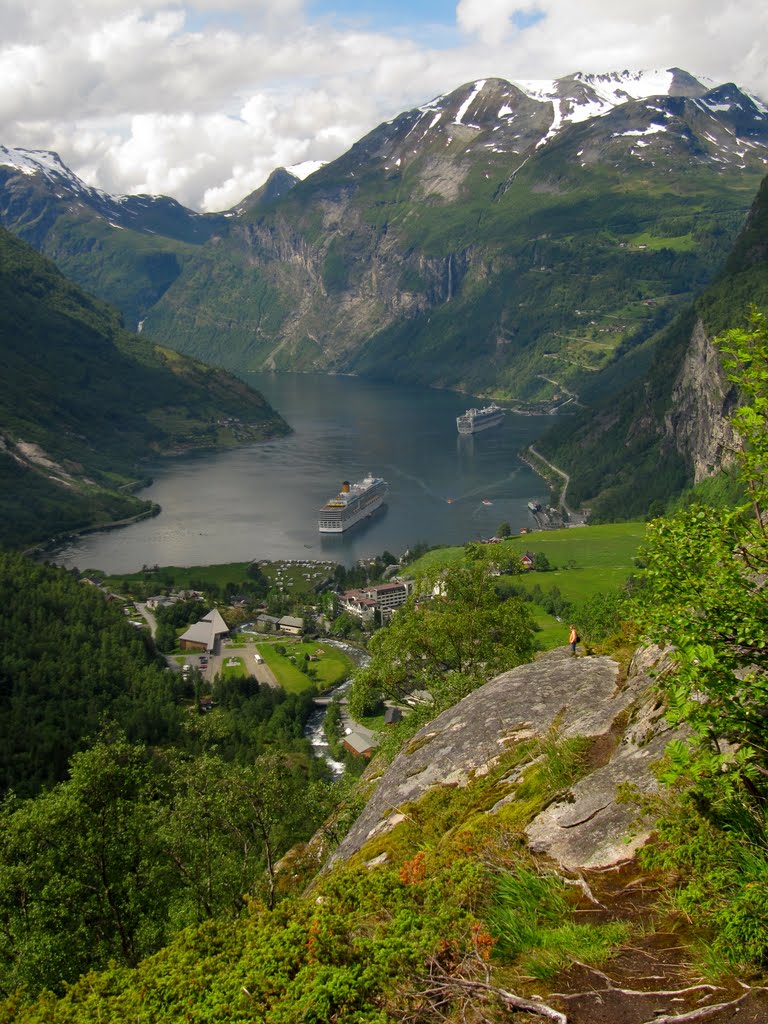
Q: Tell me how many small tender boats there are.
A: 2